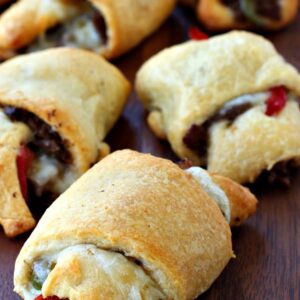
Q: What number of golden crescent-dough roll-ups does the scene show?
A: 5